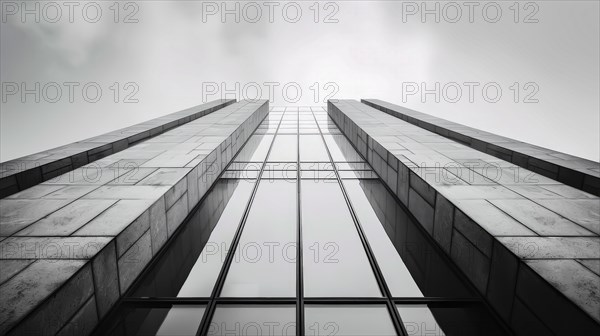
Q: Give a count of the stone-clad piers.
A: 4